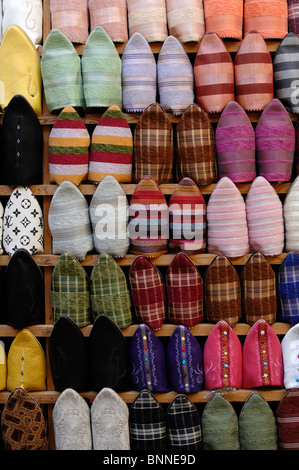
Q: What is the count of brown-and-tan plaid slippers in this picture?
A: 4